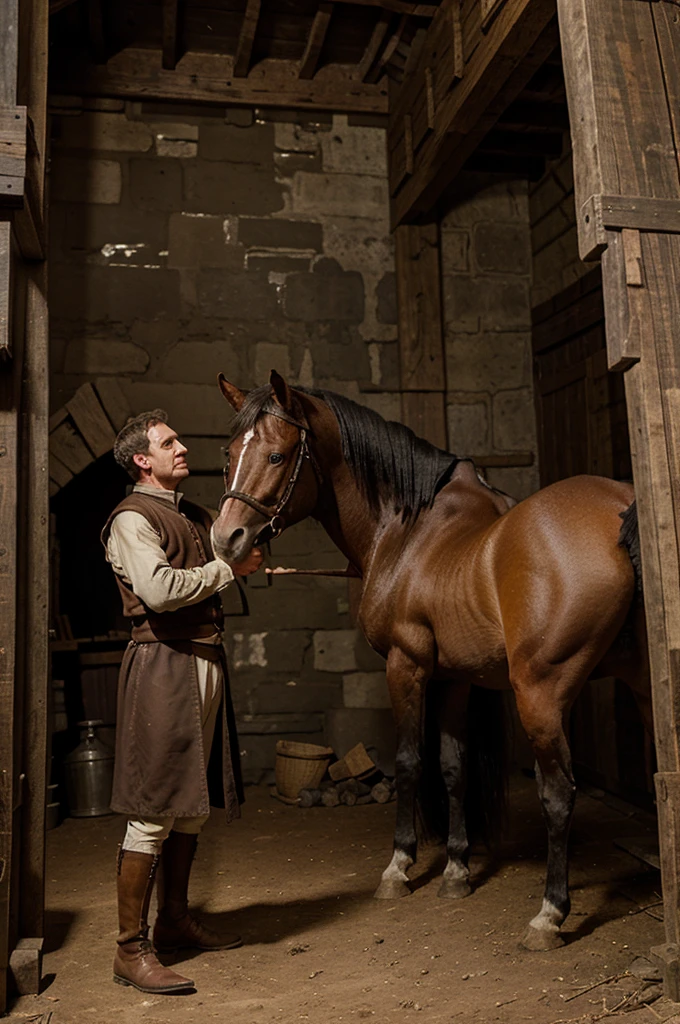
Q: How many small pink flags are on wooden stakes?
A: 0